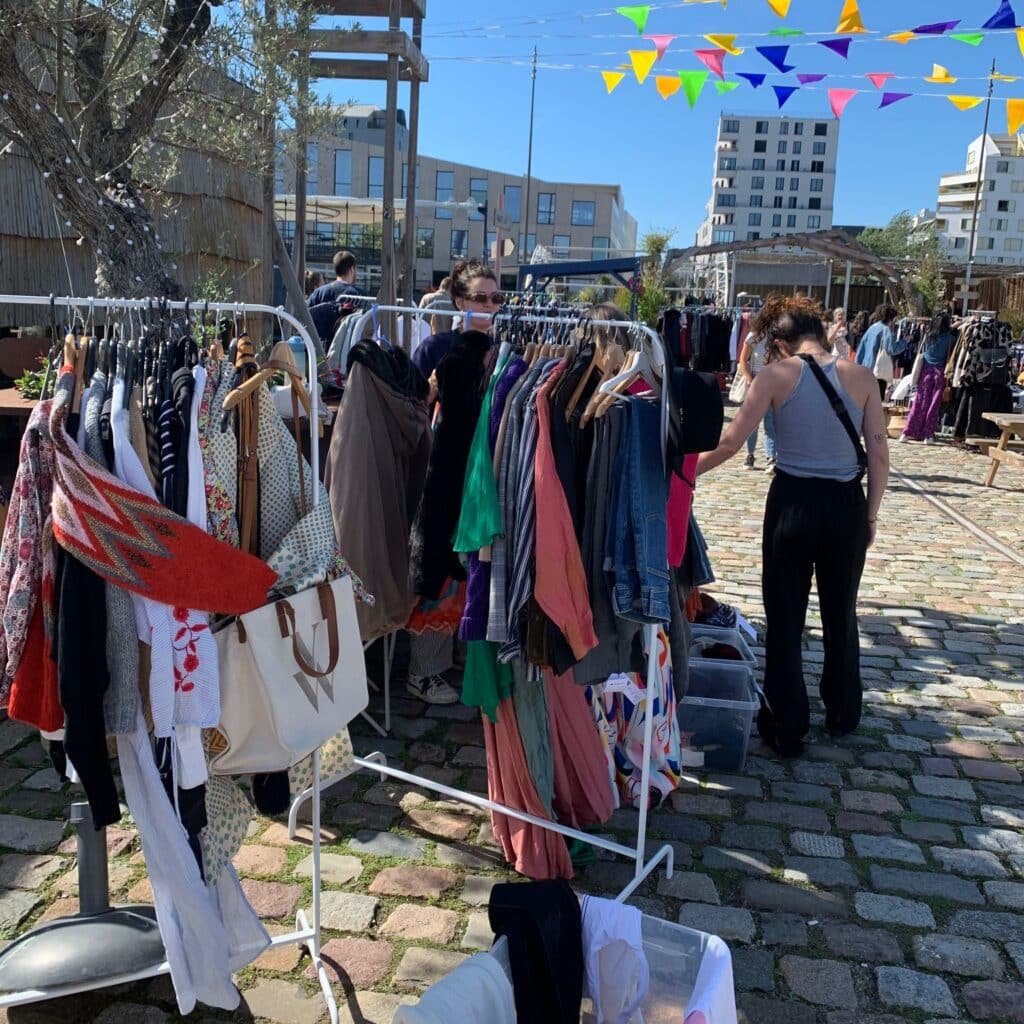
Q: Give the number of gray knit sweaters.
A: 1